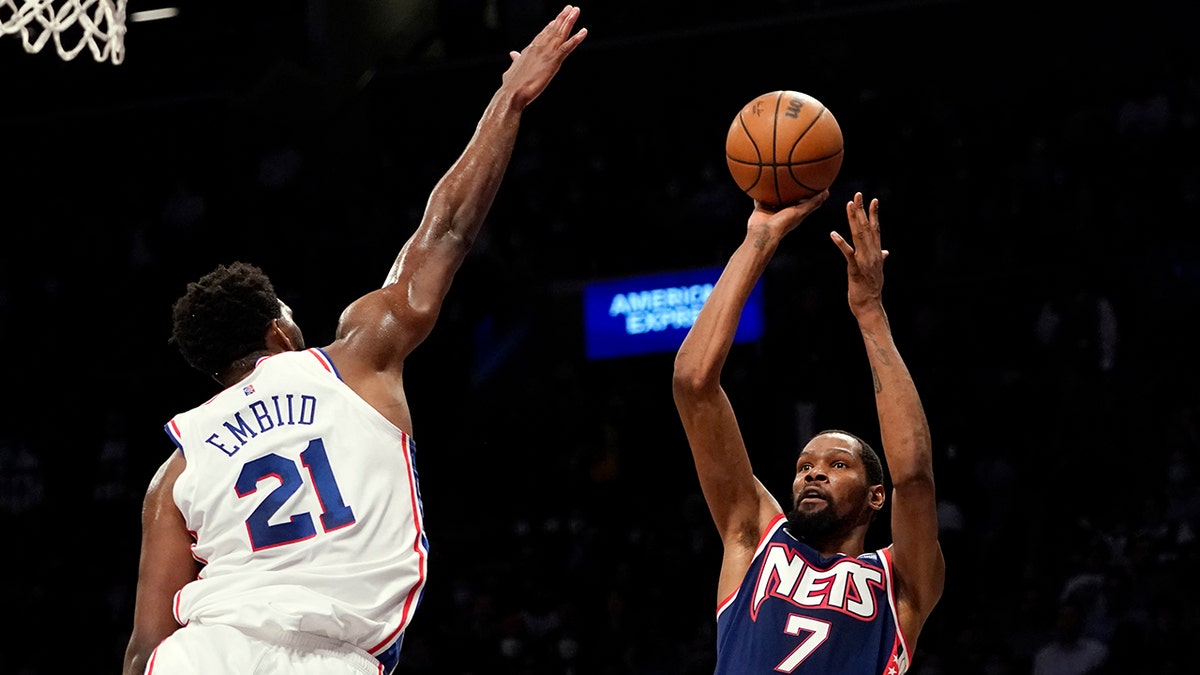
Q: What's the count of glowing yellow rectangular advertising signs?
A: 0